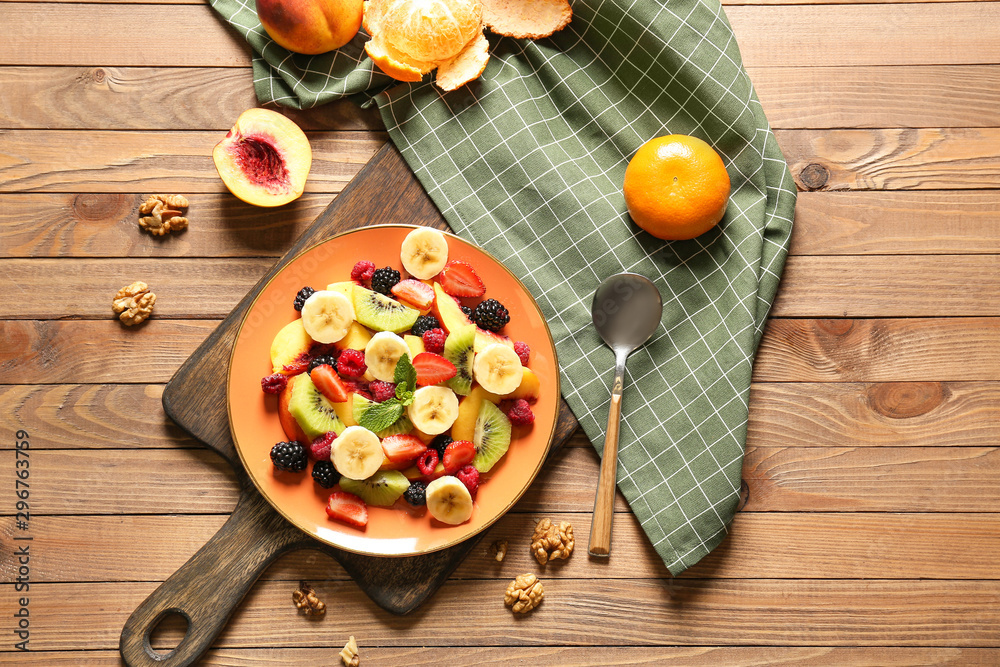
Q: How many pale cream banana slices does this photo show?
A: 7